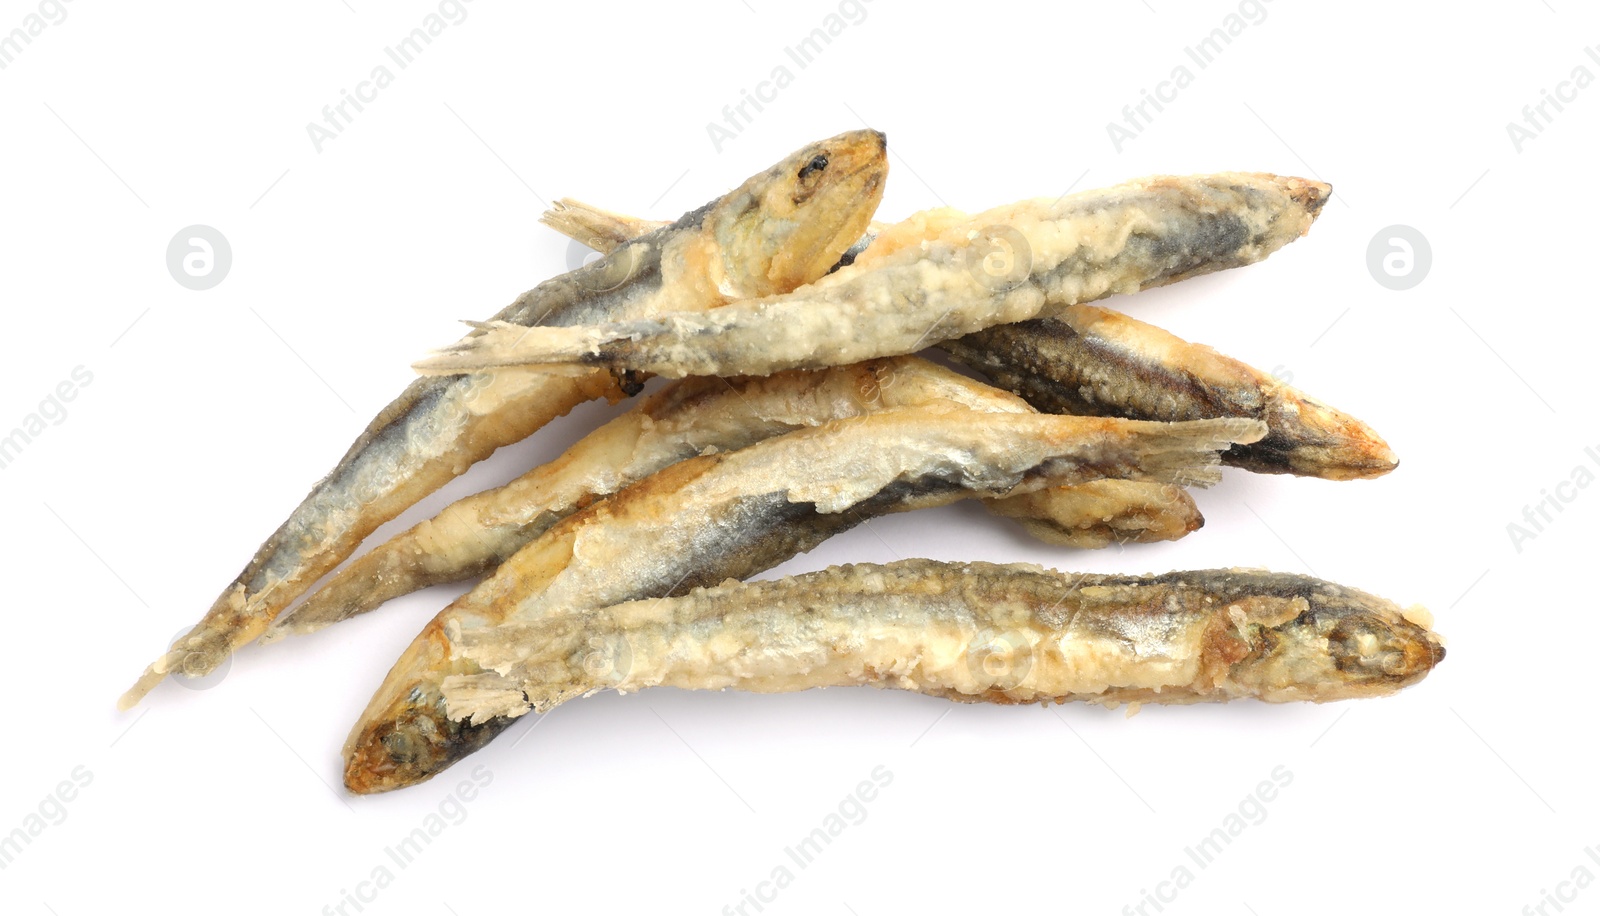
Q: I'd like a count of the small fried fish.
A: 6